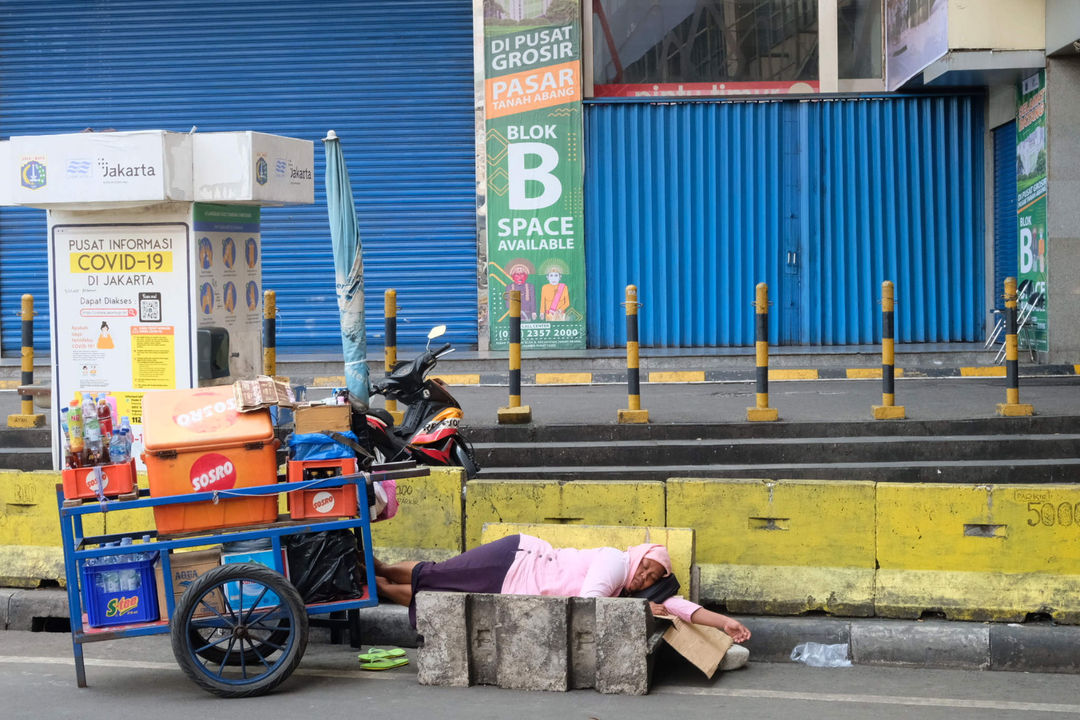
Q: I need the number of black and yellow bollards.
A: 8